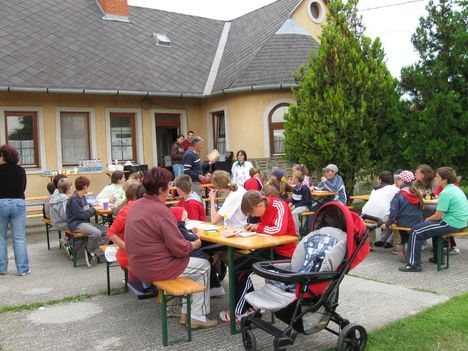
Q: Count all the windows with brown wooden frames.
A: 5